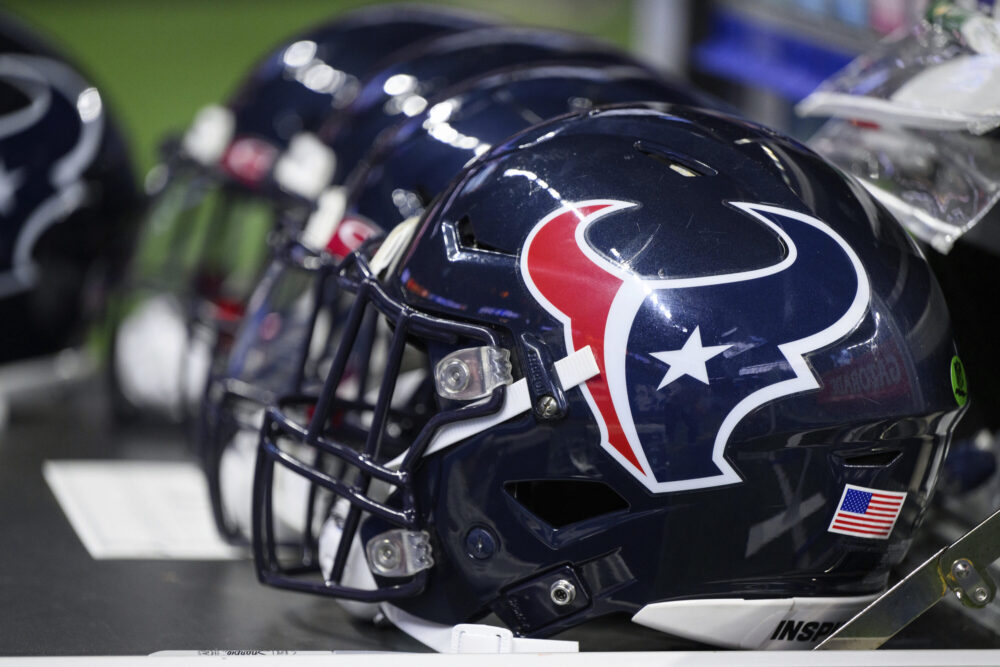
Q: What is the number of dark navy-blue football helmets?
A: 5